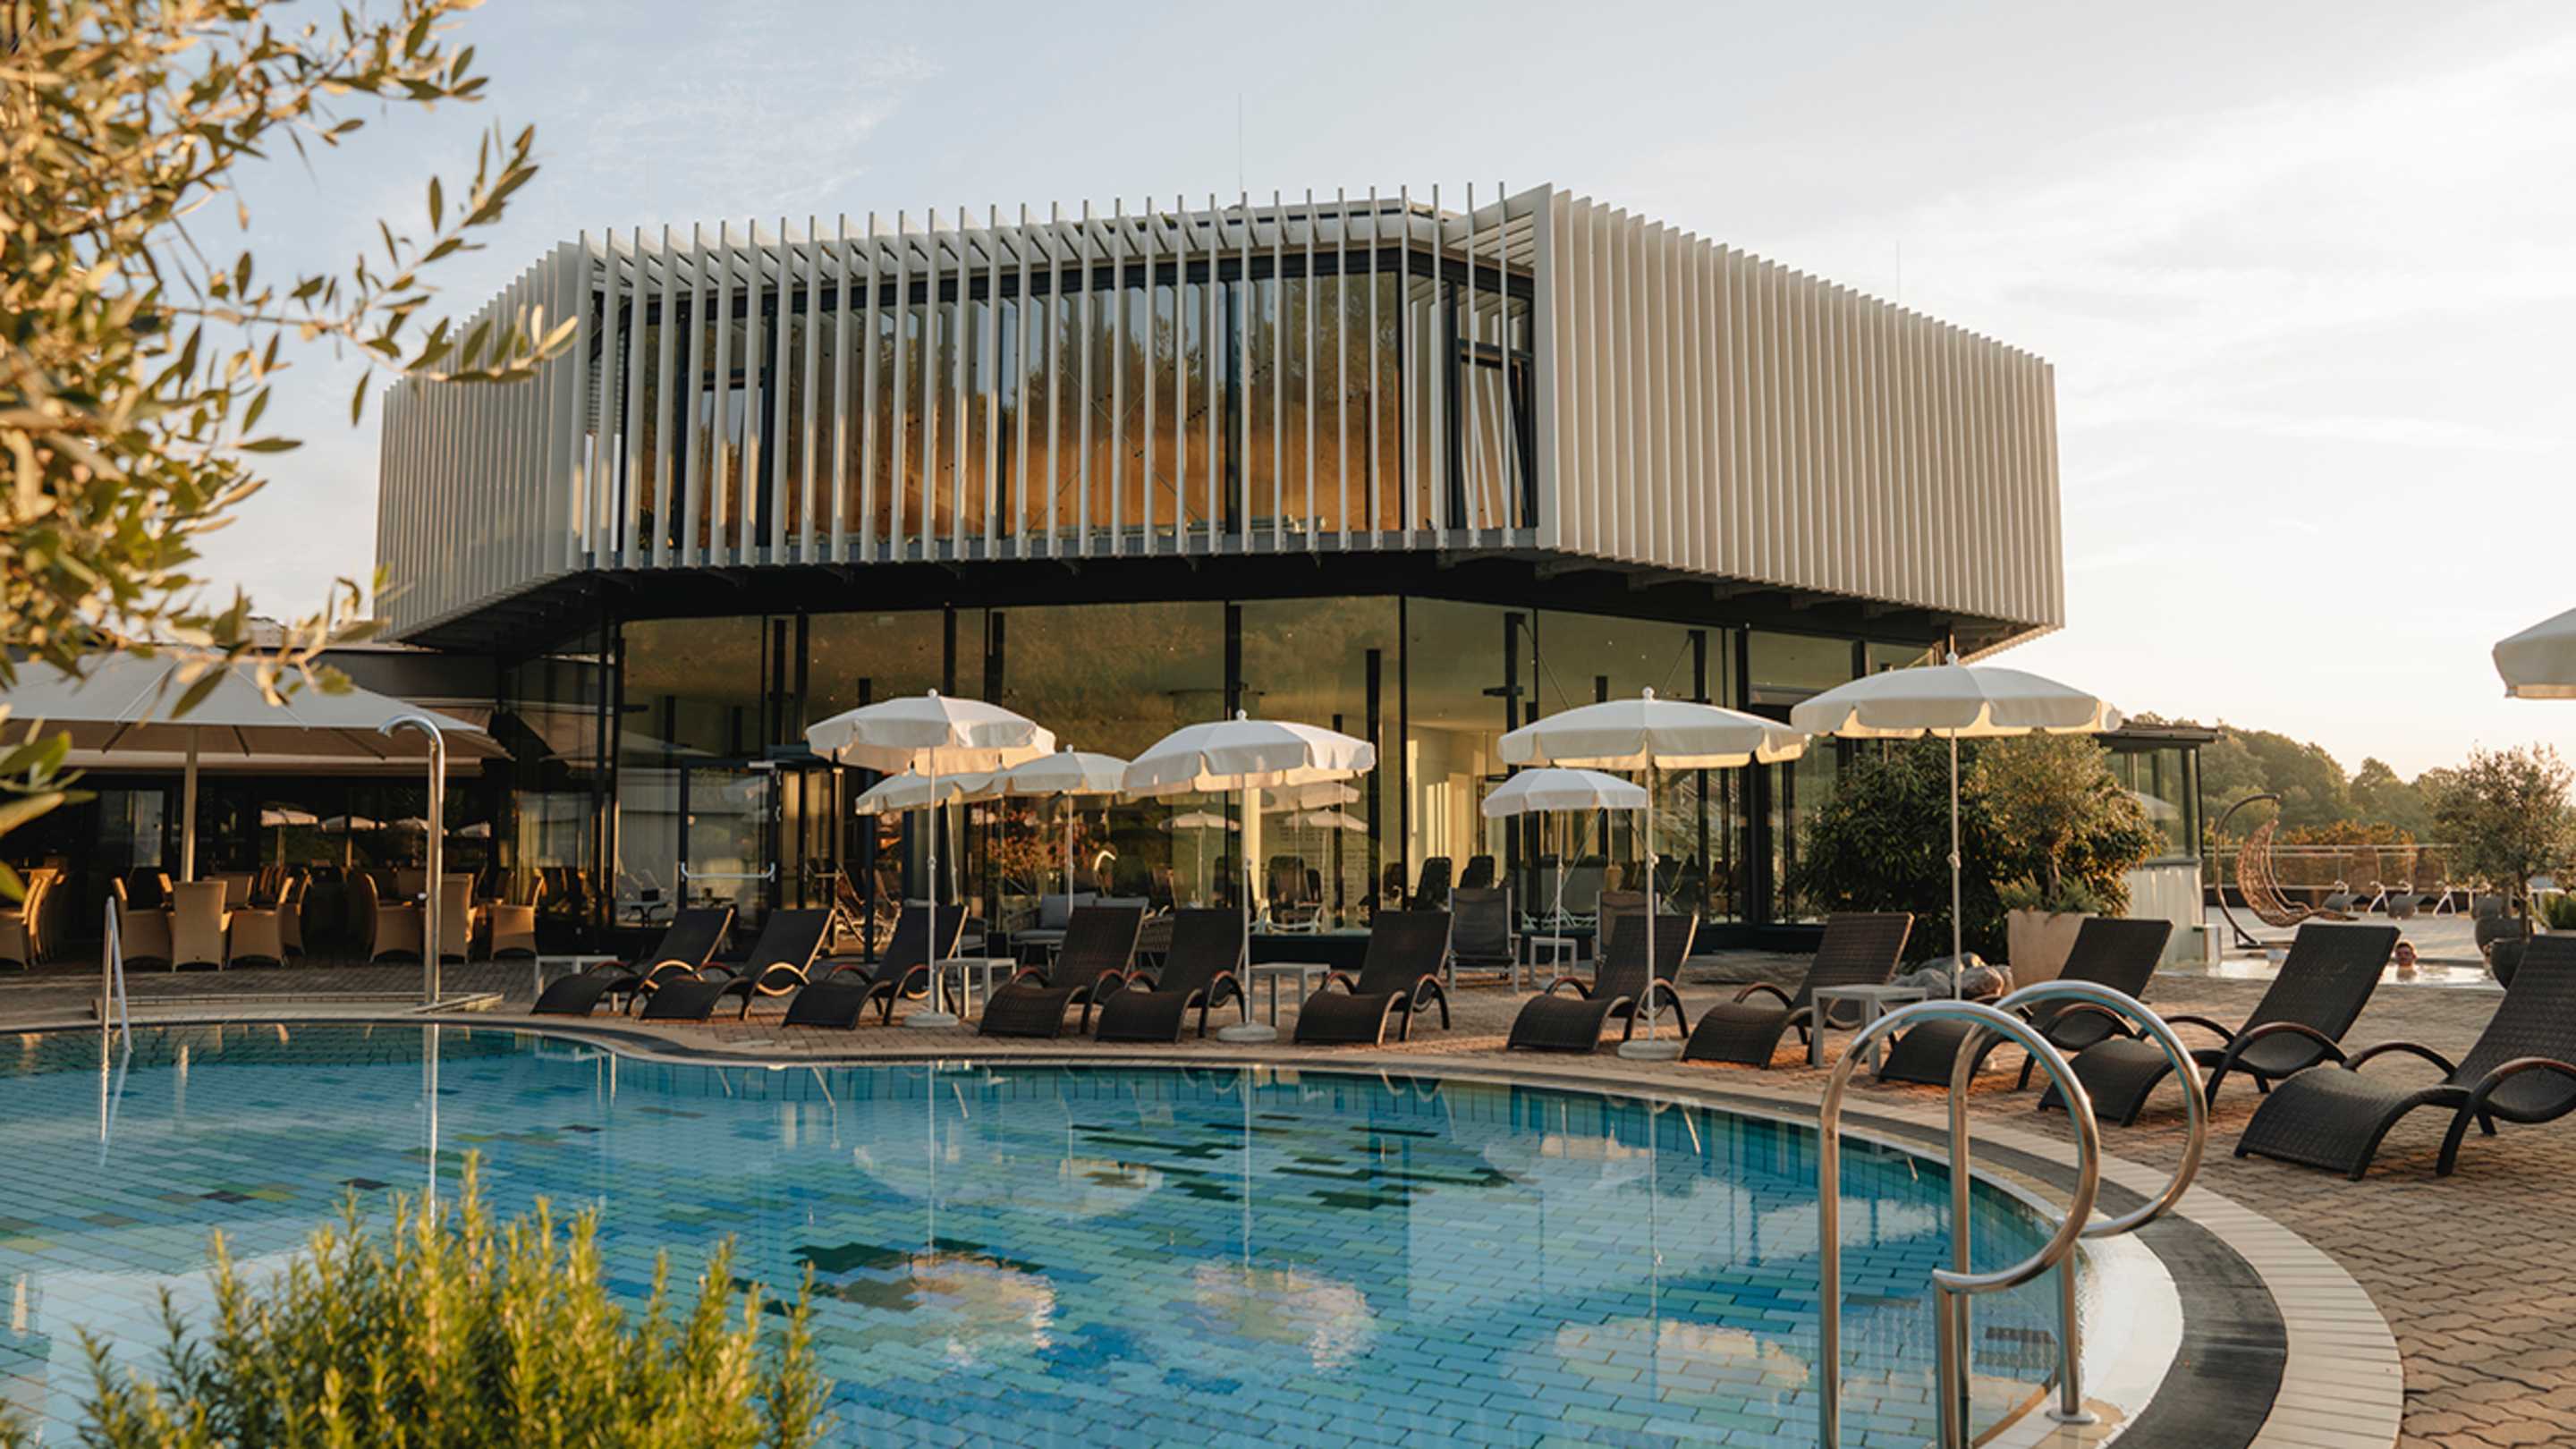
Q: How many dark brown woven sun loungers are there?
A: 11